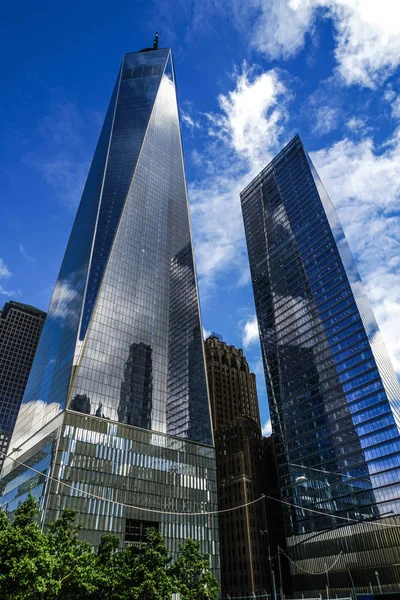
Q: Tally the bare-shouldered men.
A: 0